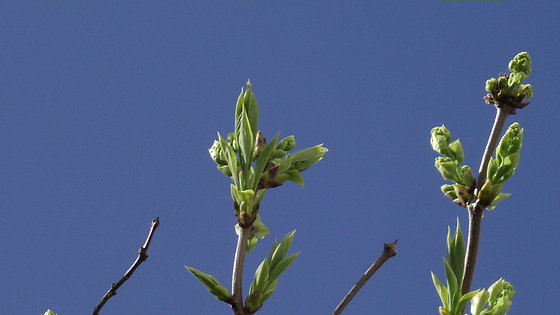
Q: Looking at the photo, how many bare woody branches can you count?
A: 2